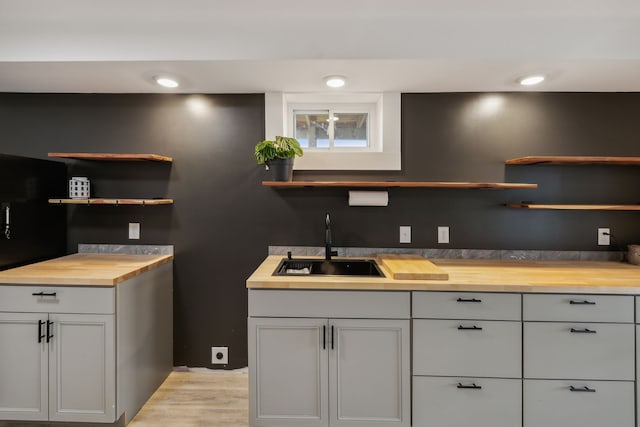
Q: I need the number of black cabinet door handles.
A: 4